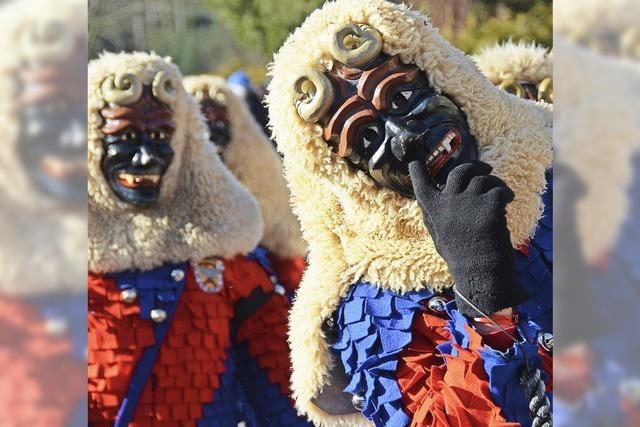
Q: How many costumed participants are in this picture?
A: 4